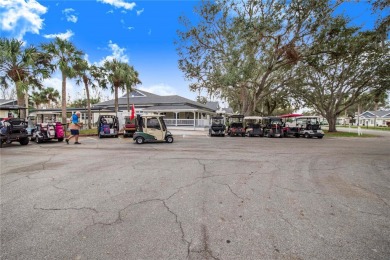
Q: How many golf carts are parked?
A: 12